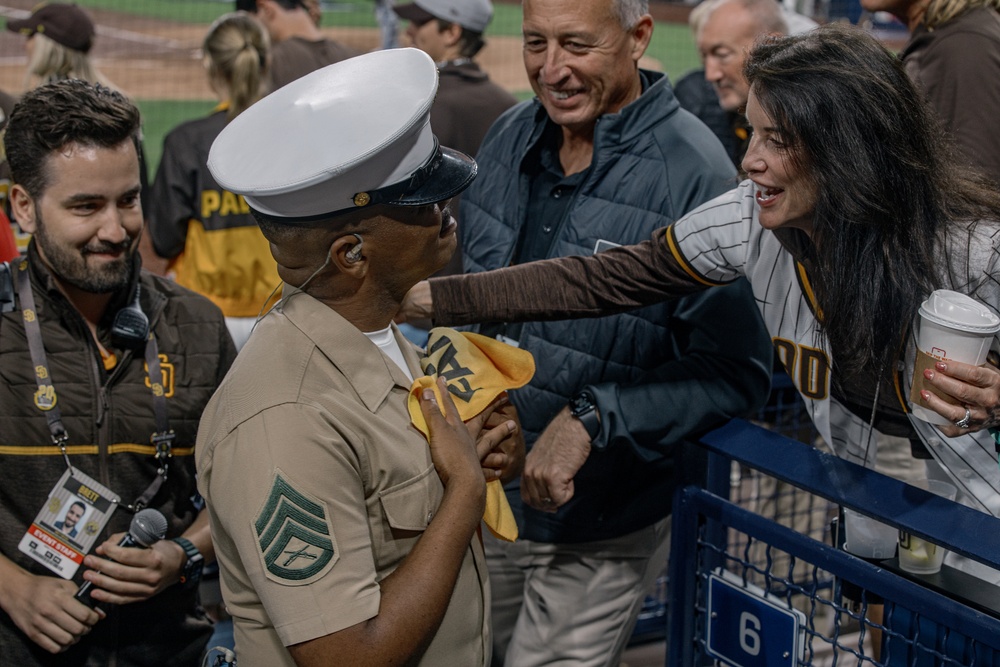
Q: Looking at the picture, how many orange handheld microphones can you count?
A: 0